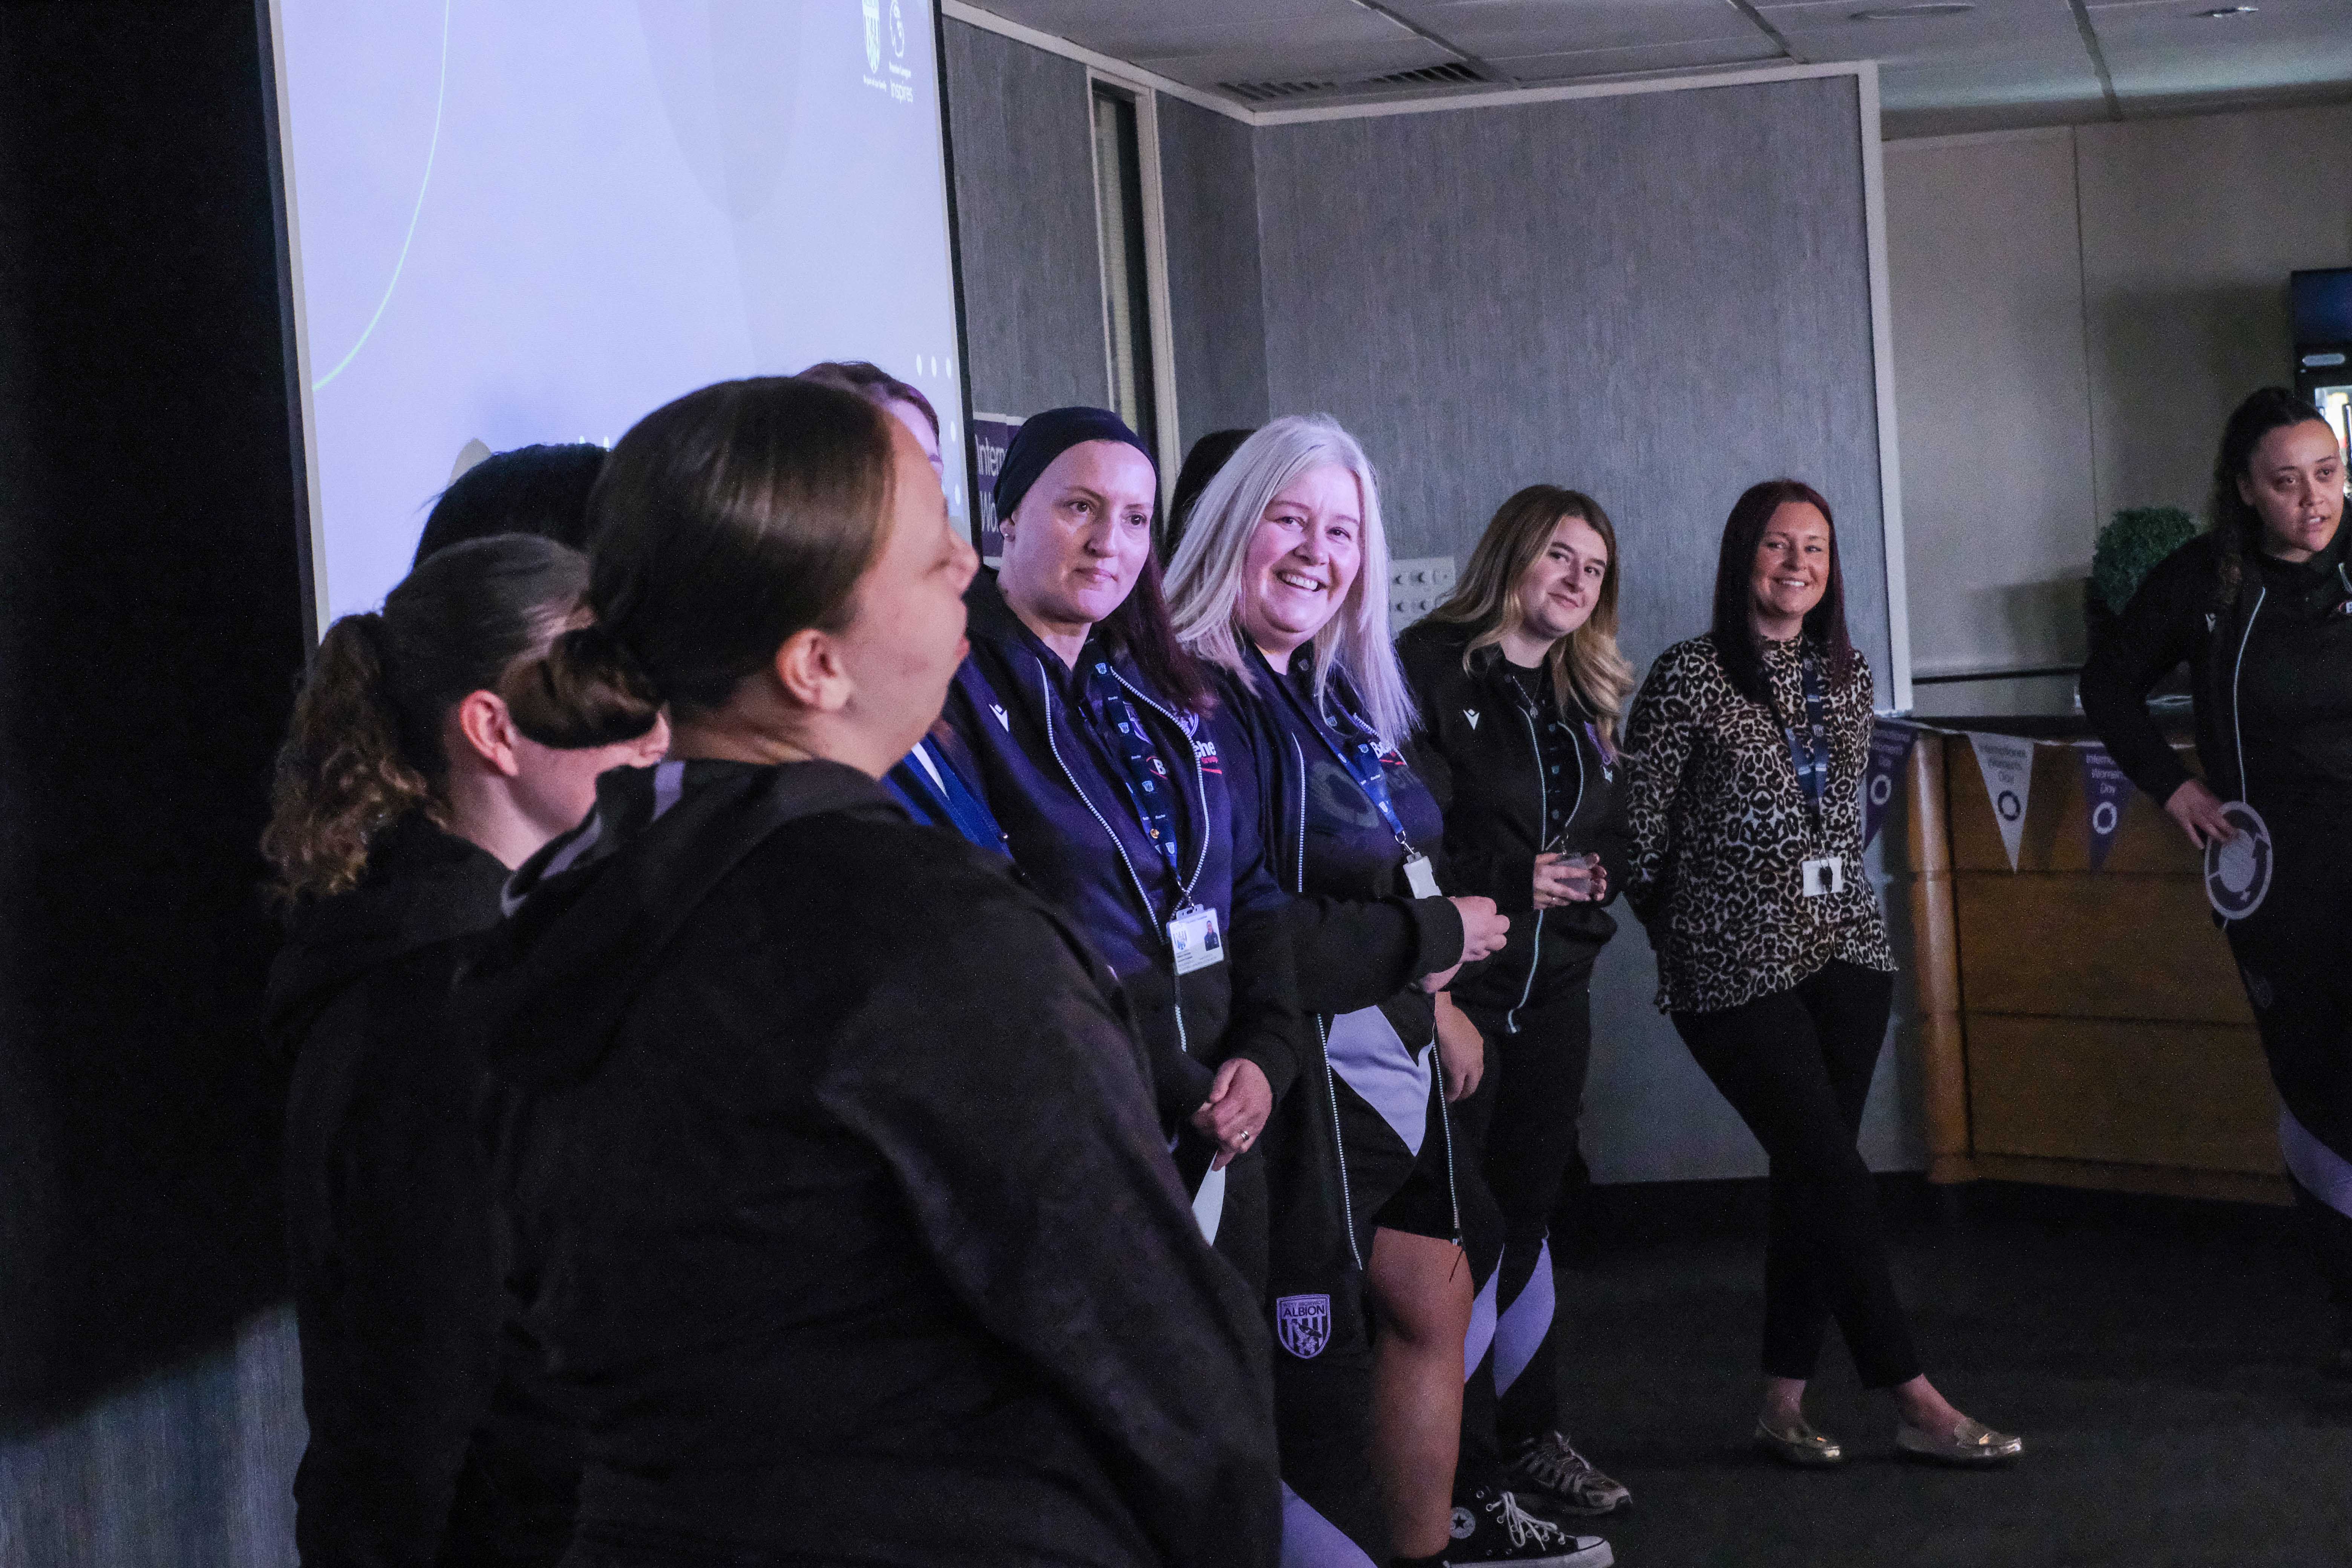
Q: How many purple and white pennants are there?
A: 3